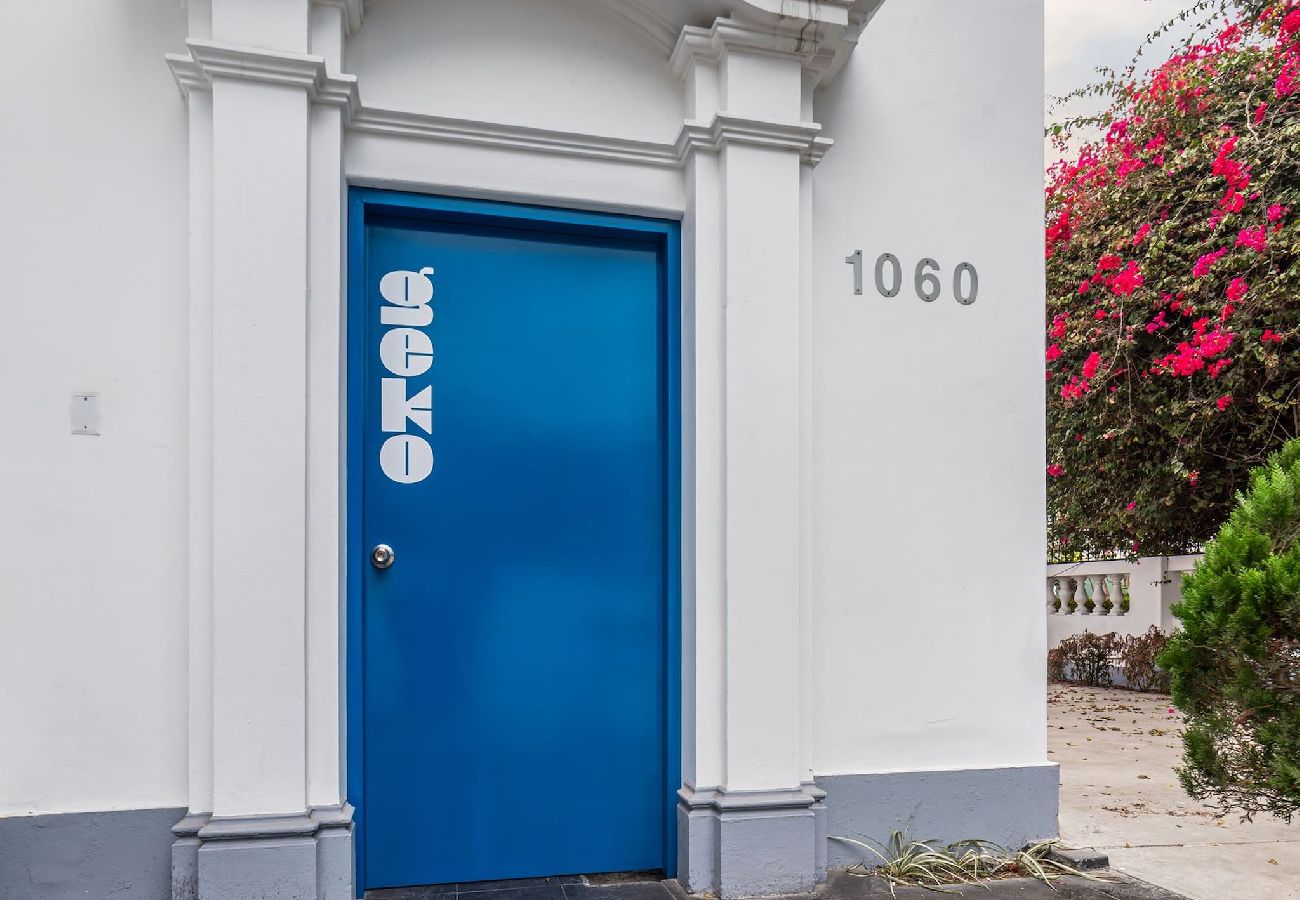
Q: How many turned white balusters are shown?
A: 5